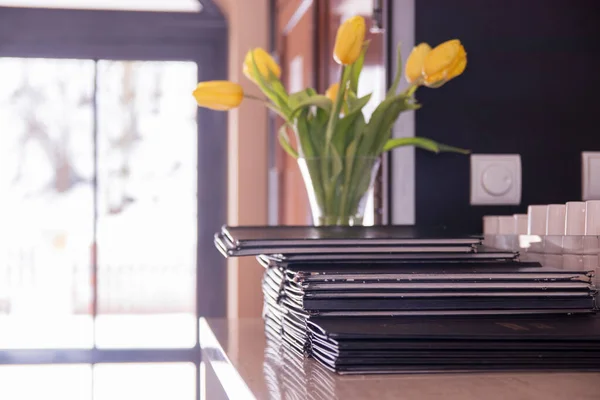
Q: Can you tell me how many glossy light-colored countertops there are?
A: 1